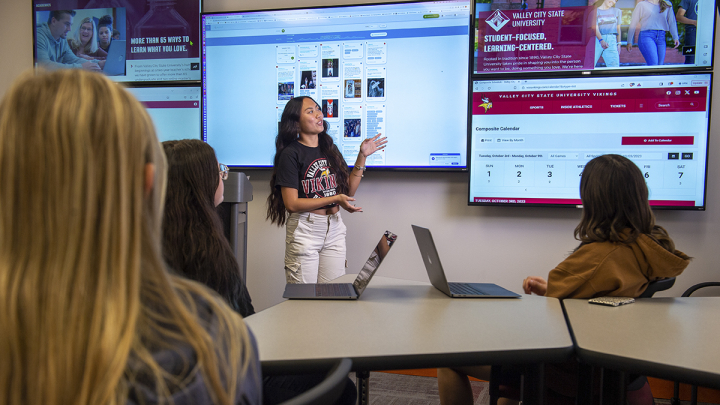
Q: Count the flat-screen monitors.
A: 5